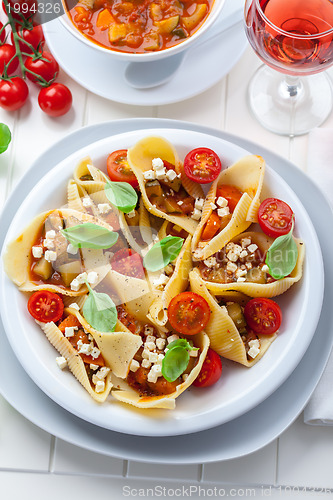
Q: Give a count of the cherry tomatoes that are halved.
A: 8